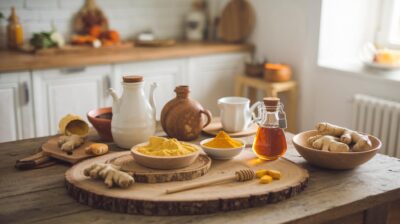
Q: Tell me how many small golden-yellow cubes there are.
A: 3